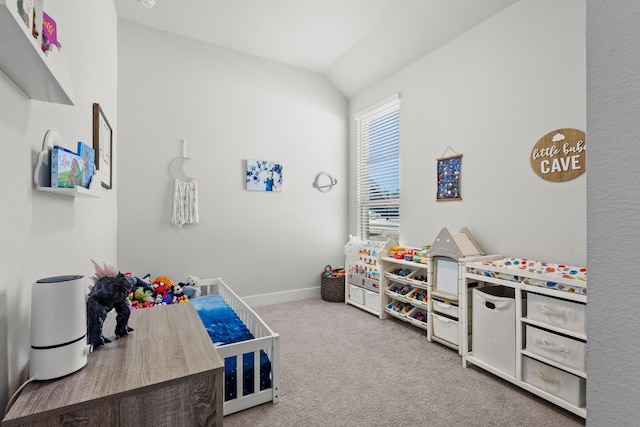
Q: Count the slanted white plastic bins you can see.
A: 6